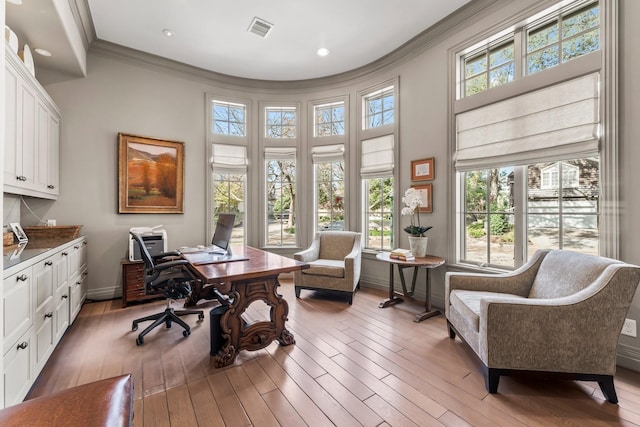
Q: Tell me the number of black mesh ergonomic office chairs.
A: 1